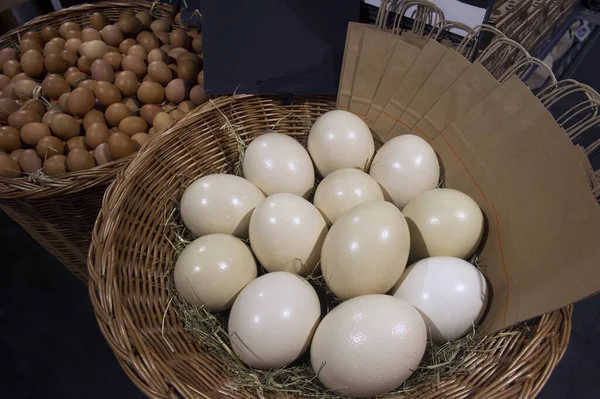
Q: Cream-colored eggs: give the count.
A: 12